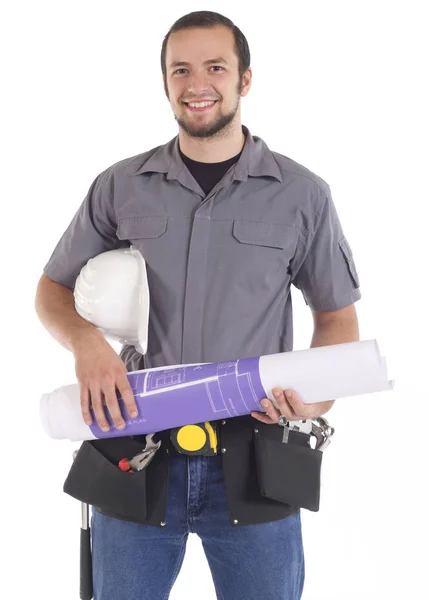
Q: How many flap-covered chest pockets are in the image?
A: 2